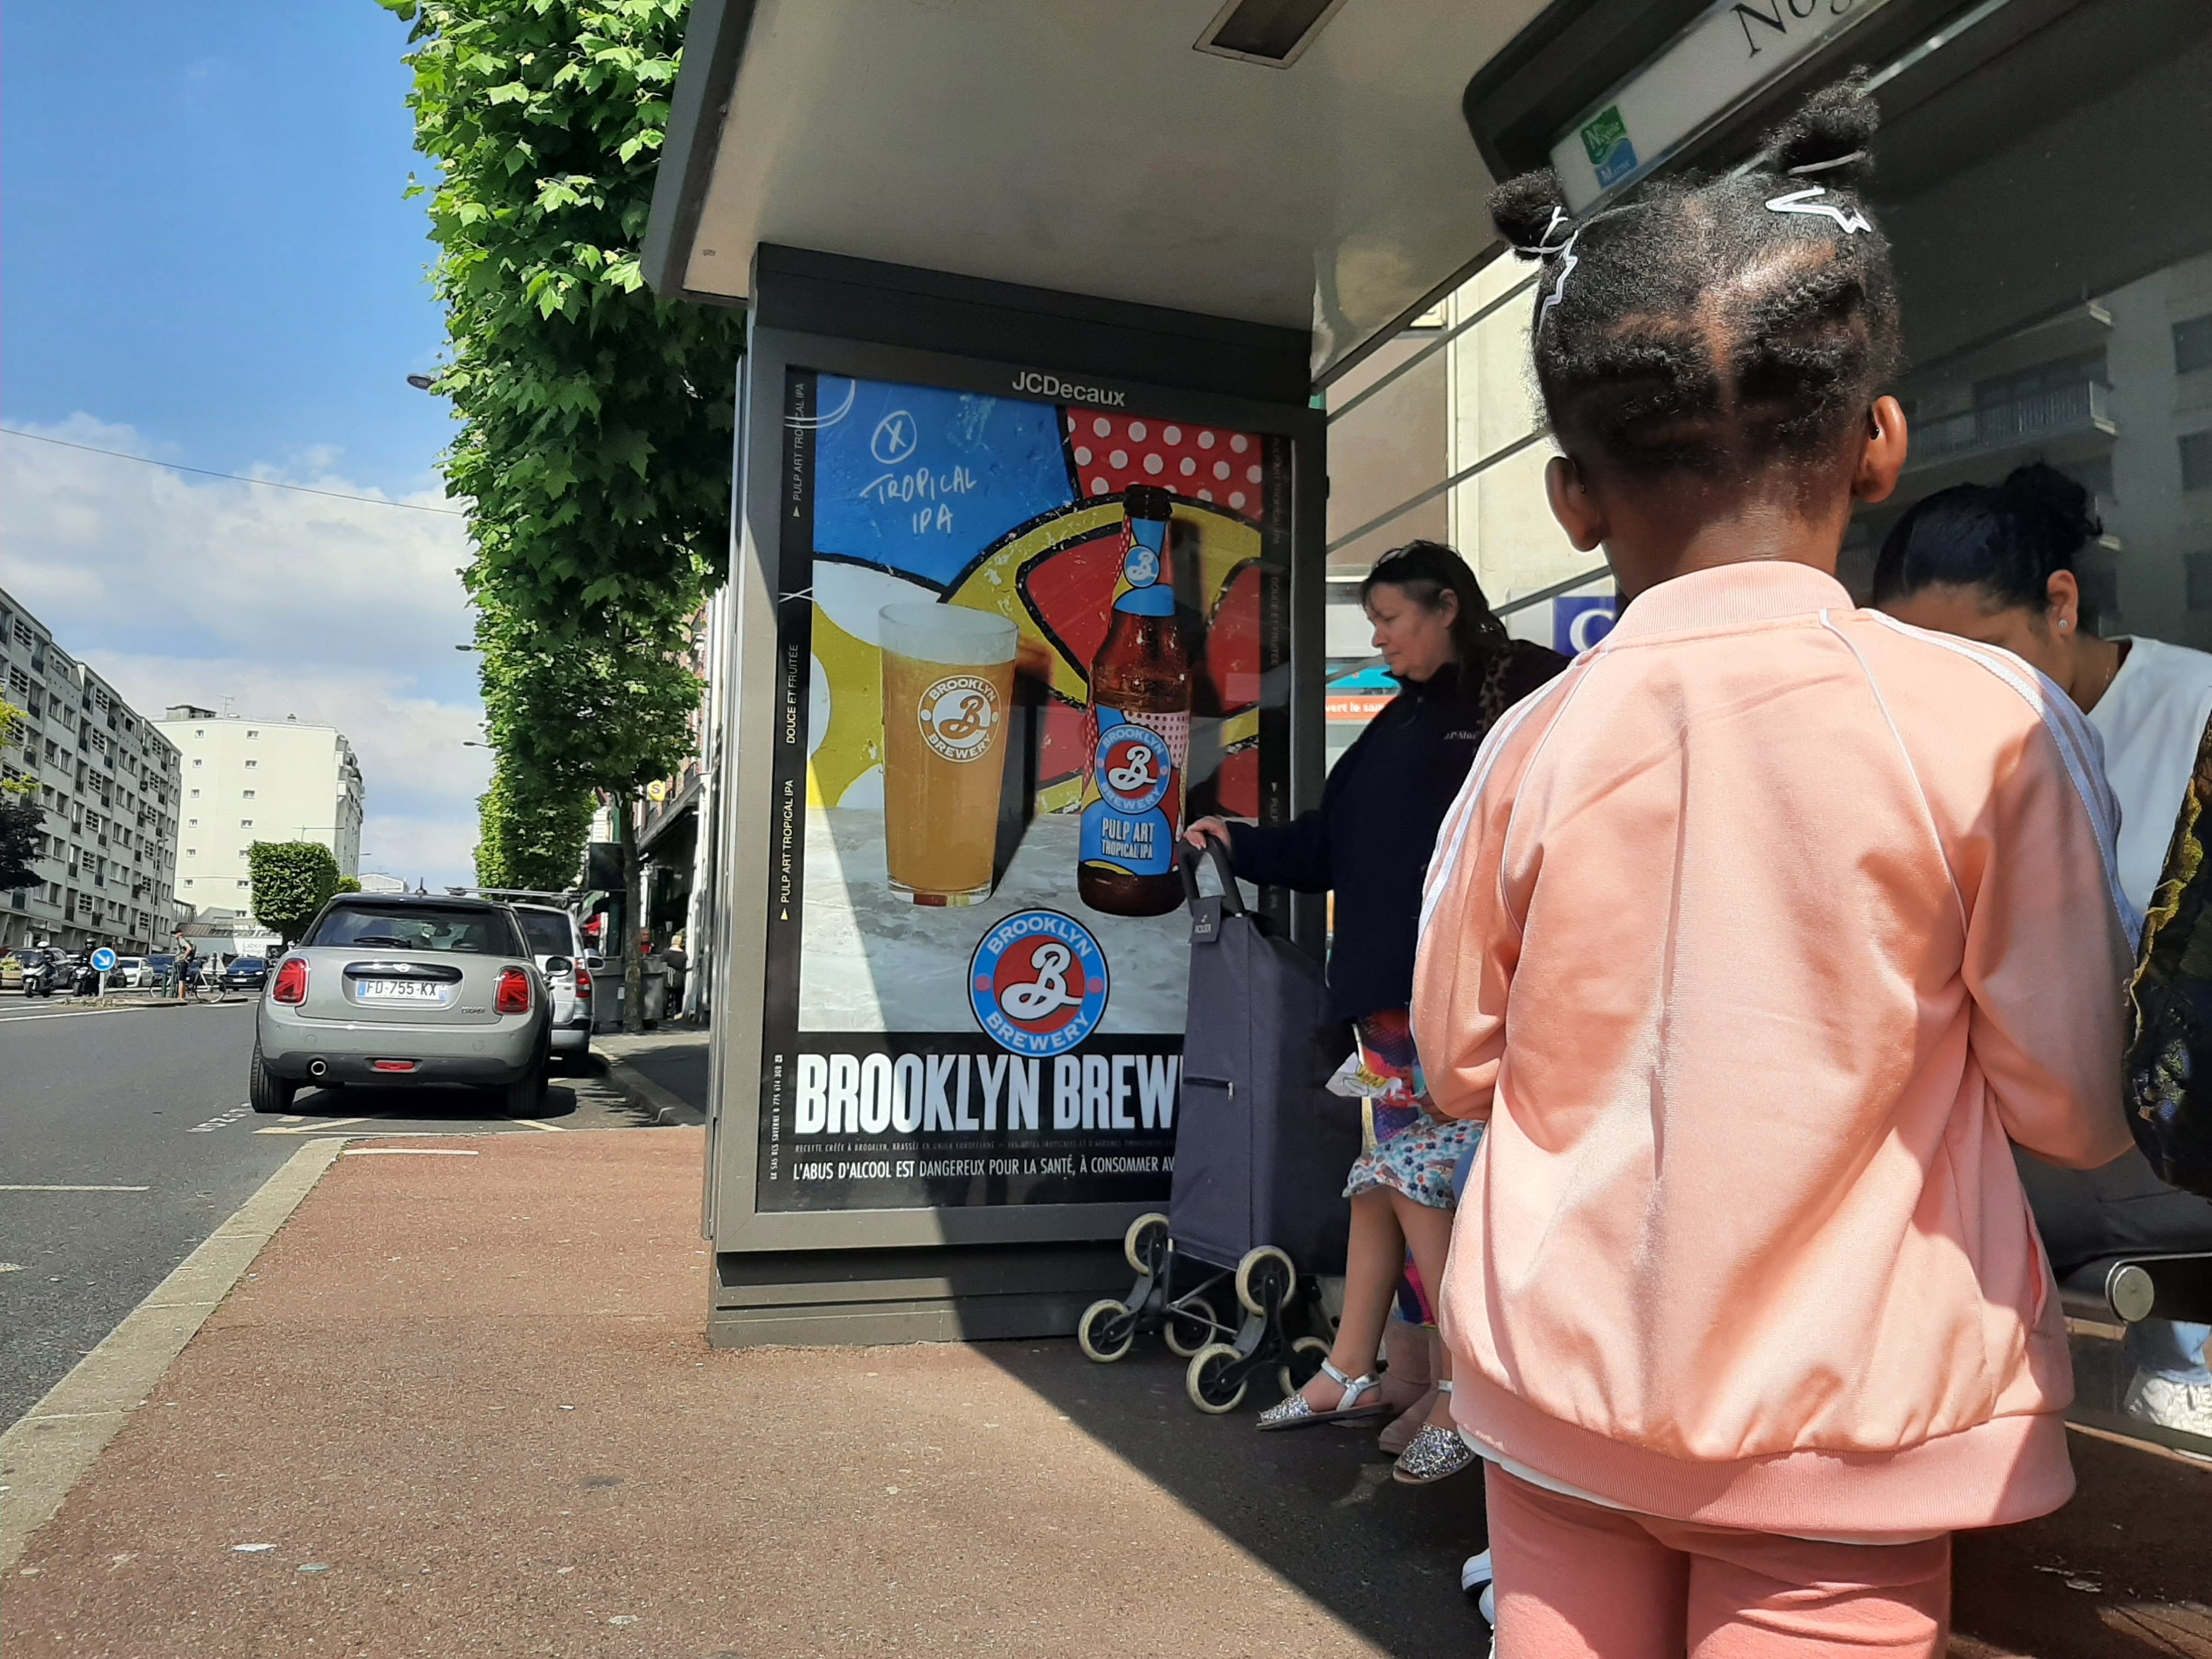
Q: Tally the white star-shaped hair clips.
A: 2